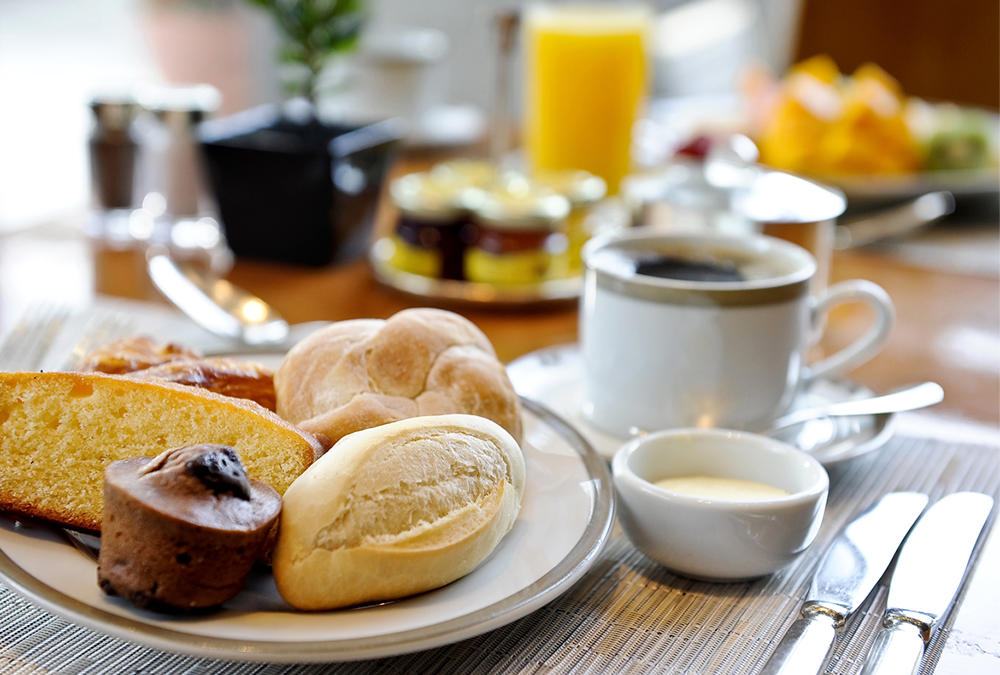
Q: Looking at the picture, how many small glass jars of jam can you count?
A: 4